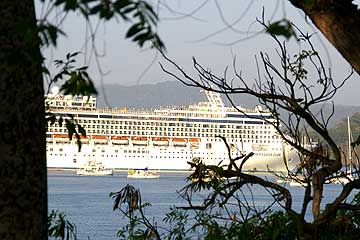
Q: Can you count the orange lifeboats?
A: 8